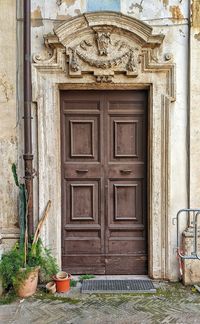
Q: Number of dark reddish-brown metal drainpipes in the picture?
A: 1